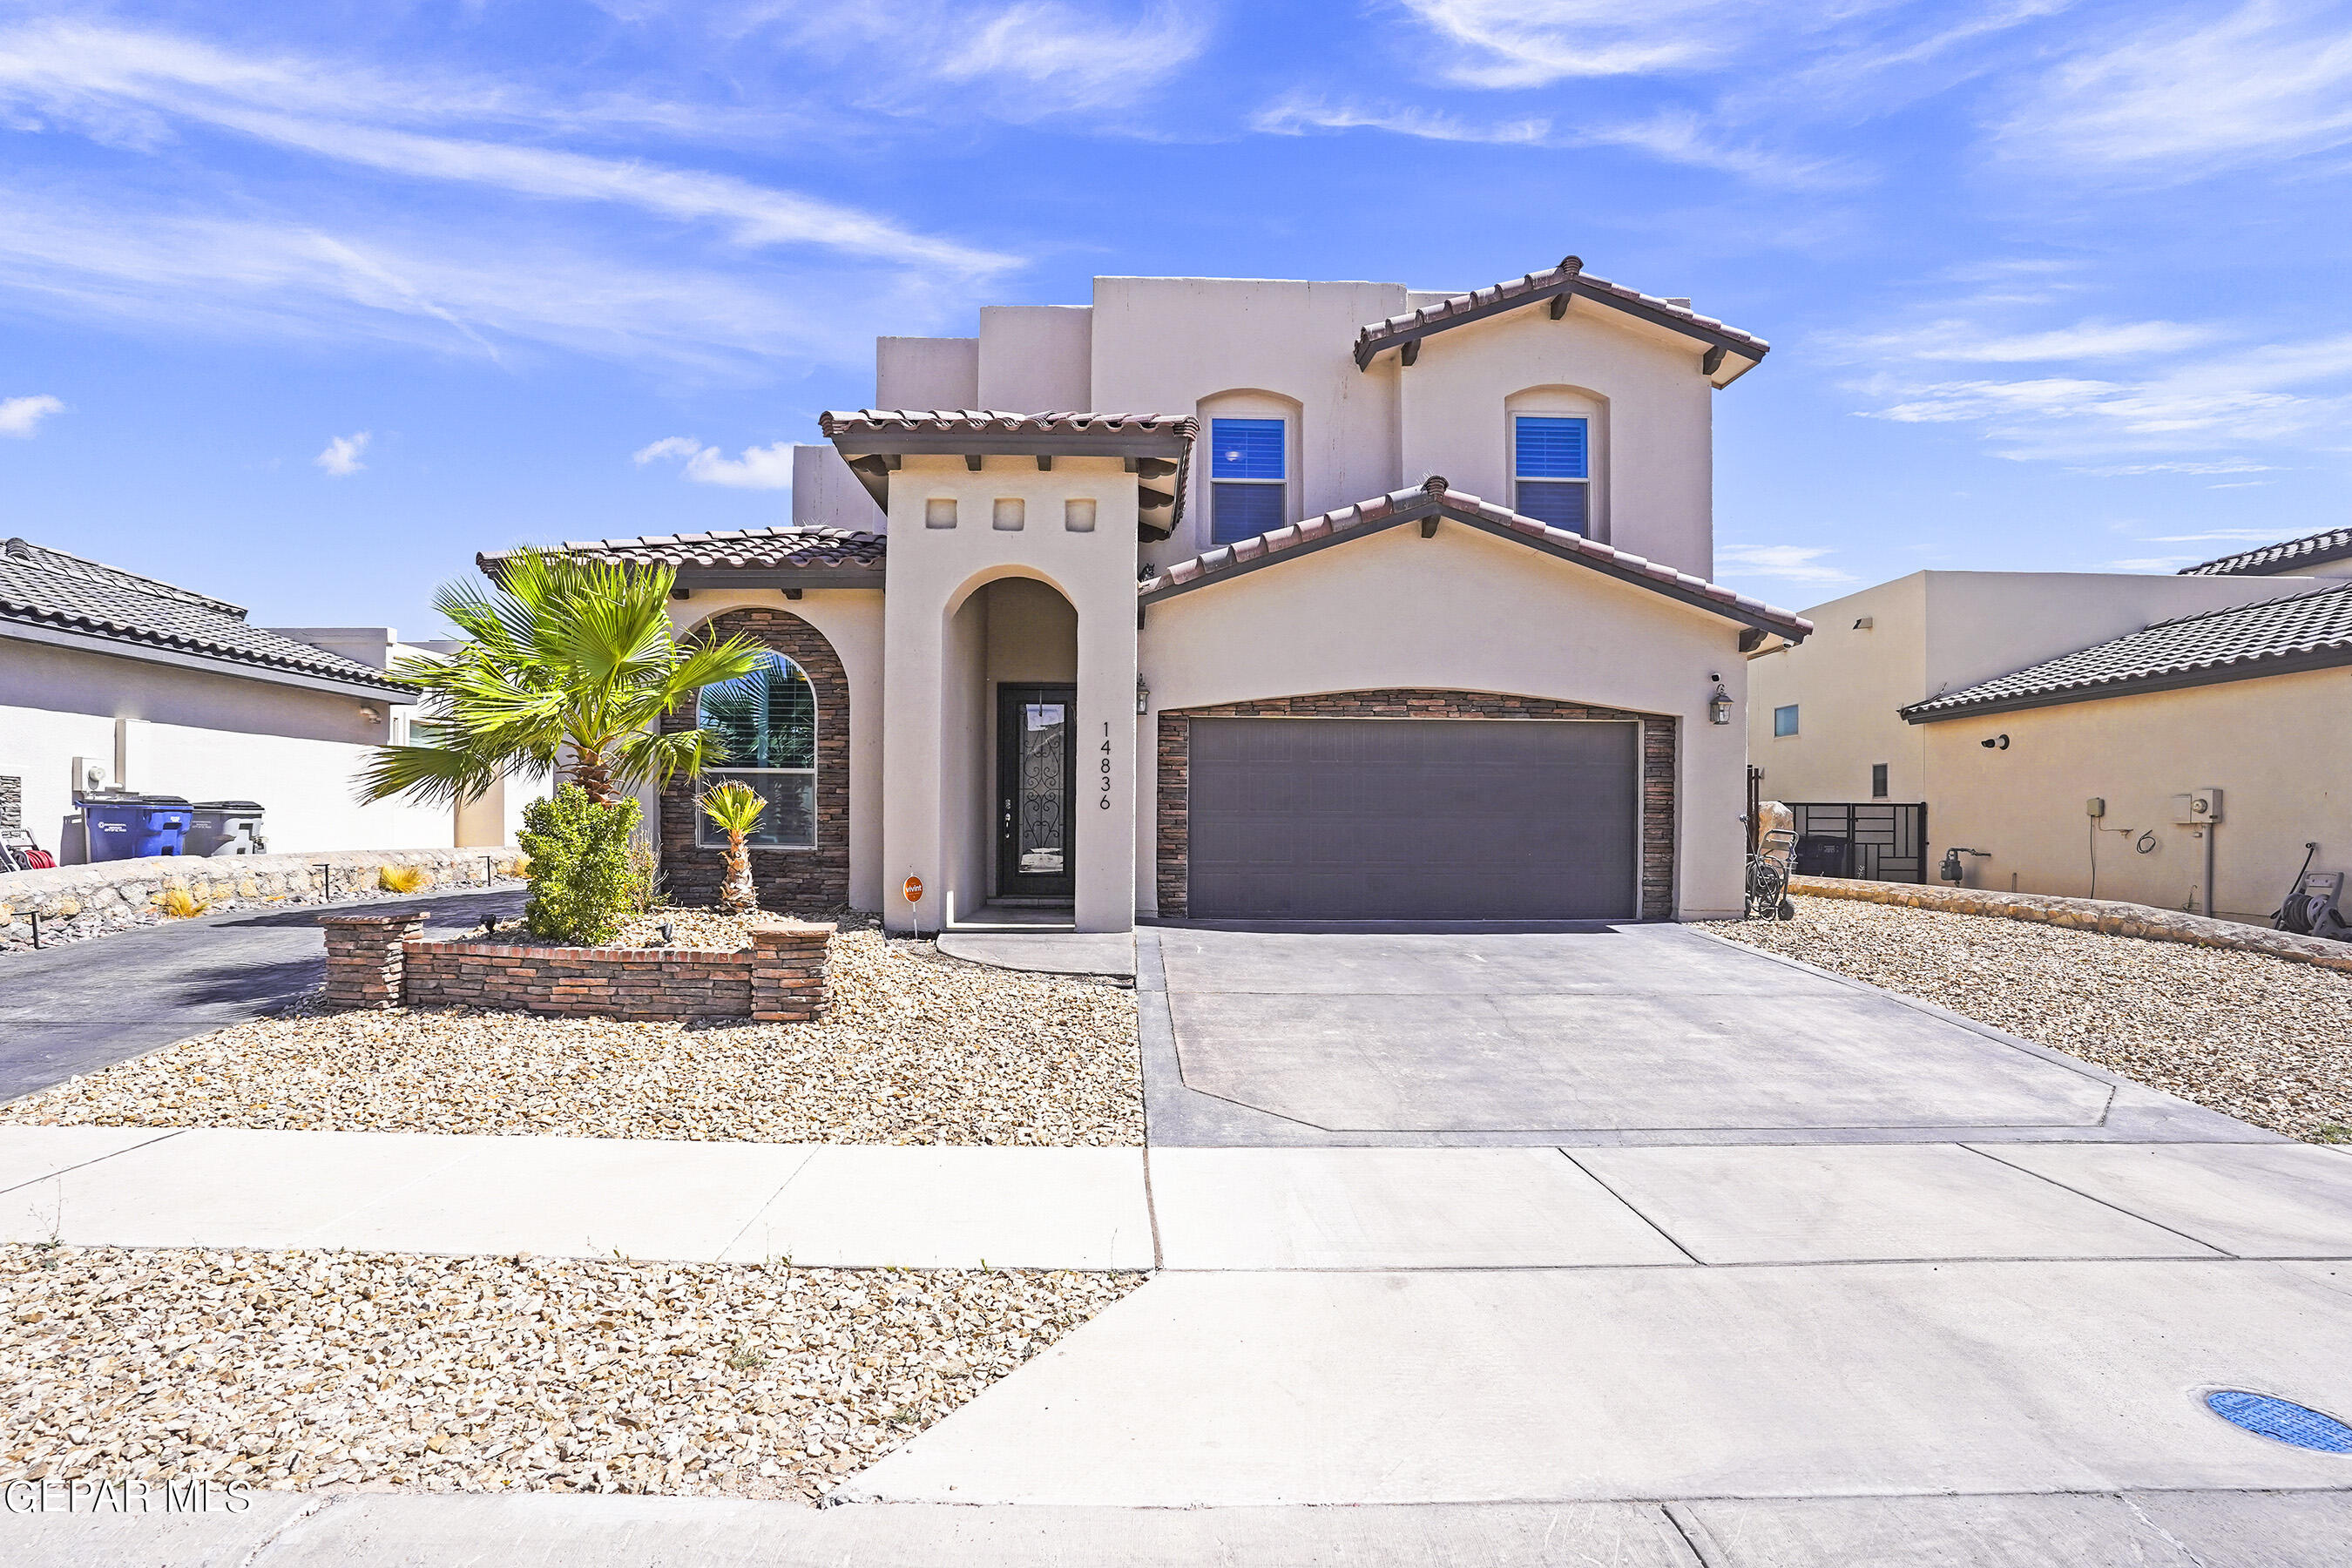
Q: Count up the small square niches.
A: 3